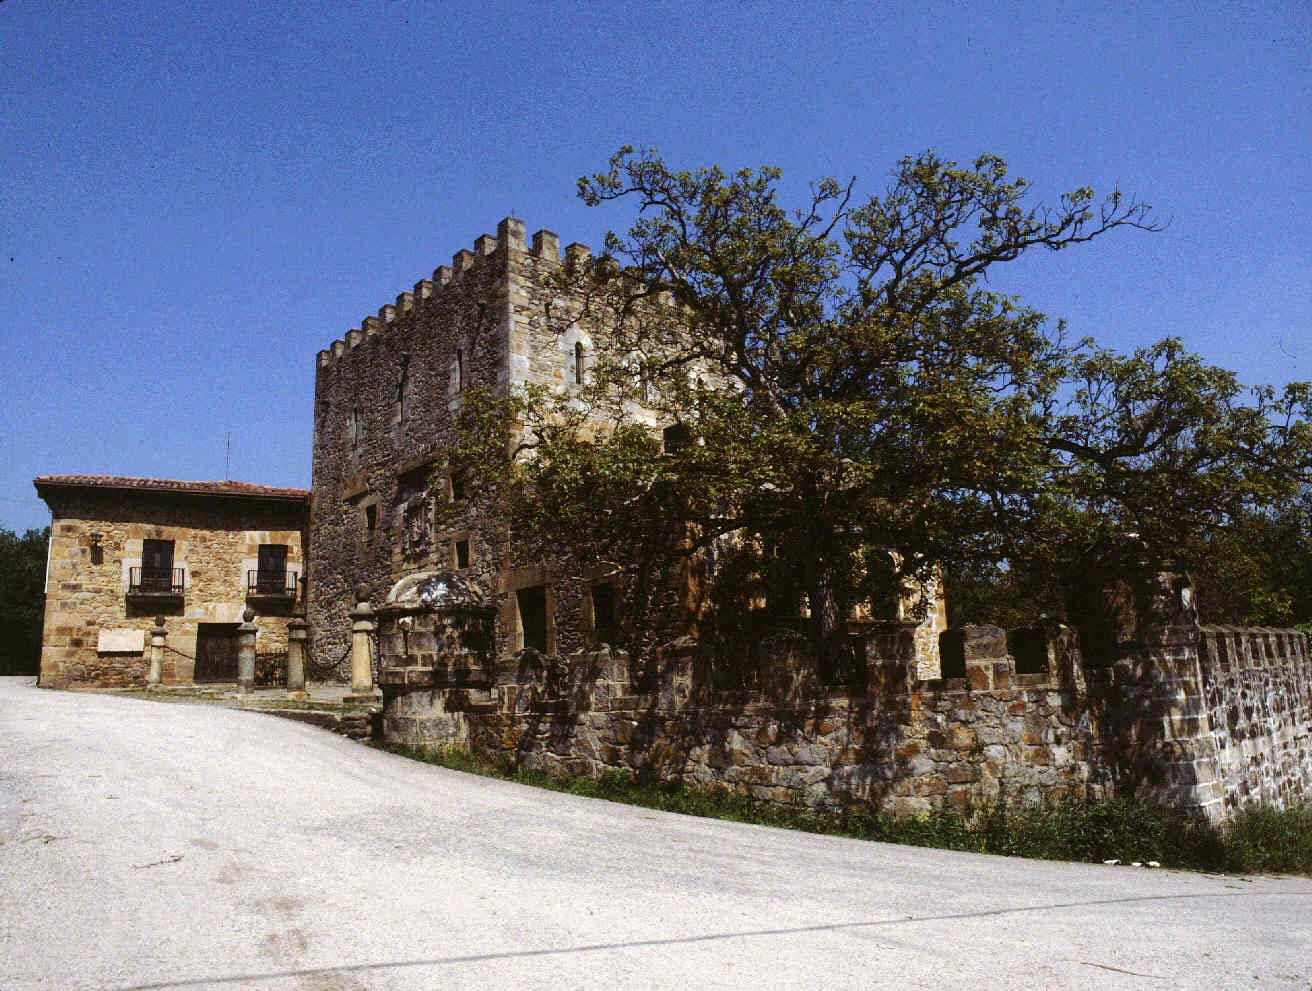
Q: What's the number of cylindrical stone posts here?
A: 4